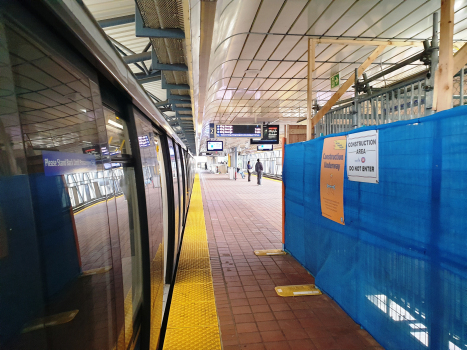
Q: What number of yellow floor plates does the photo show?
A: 2